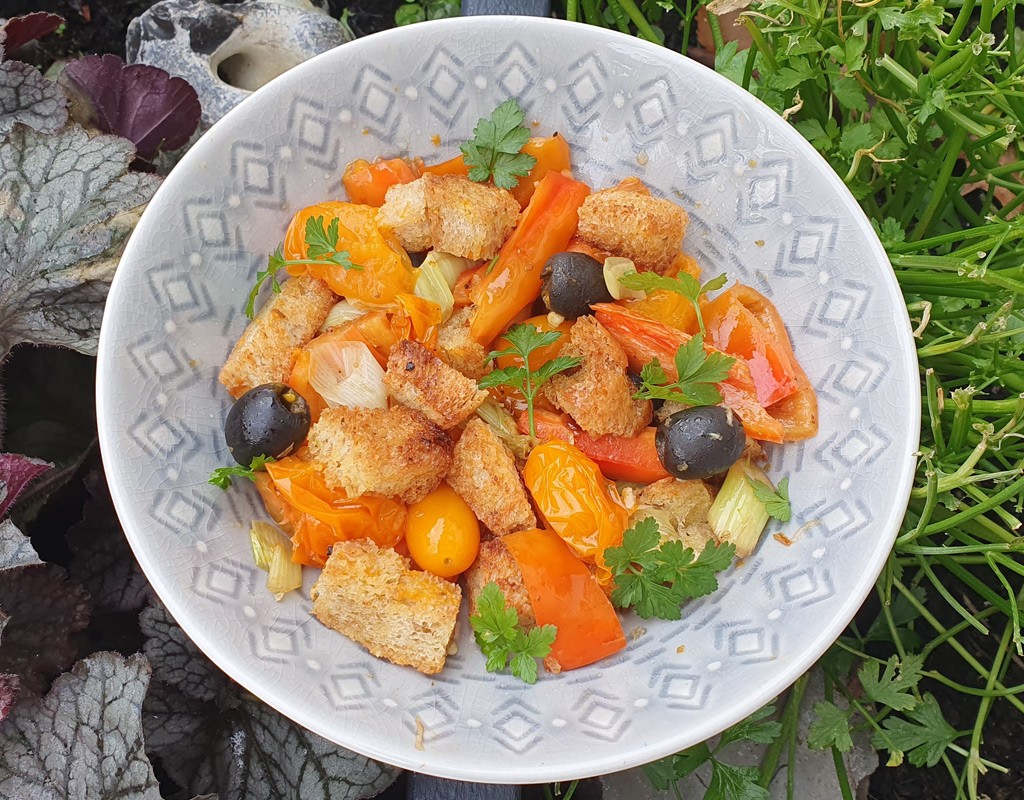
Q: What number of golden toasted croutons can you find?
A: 11